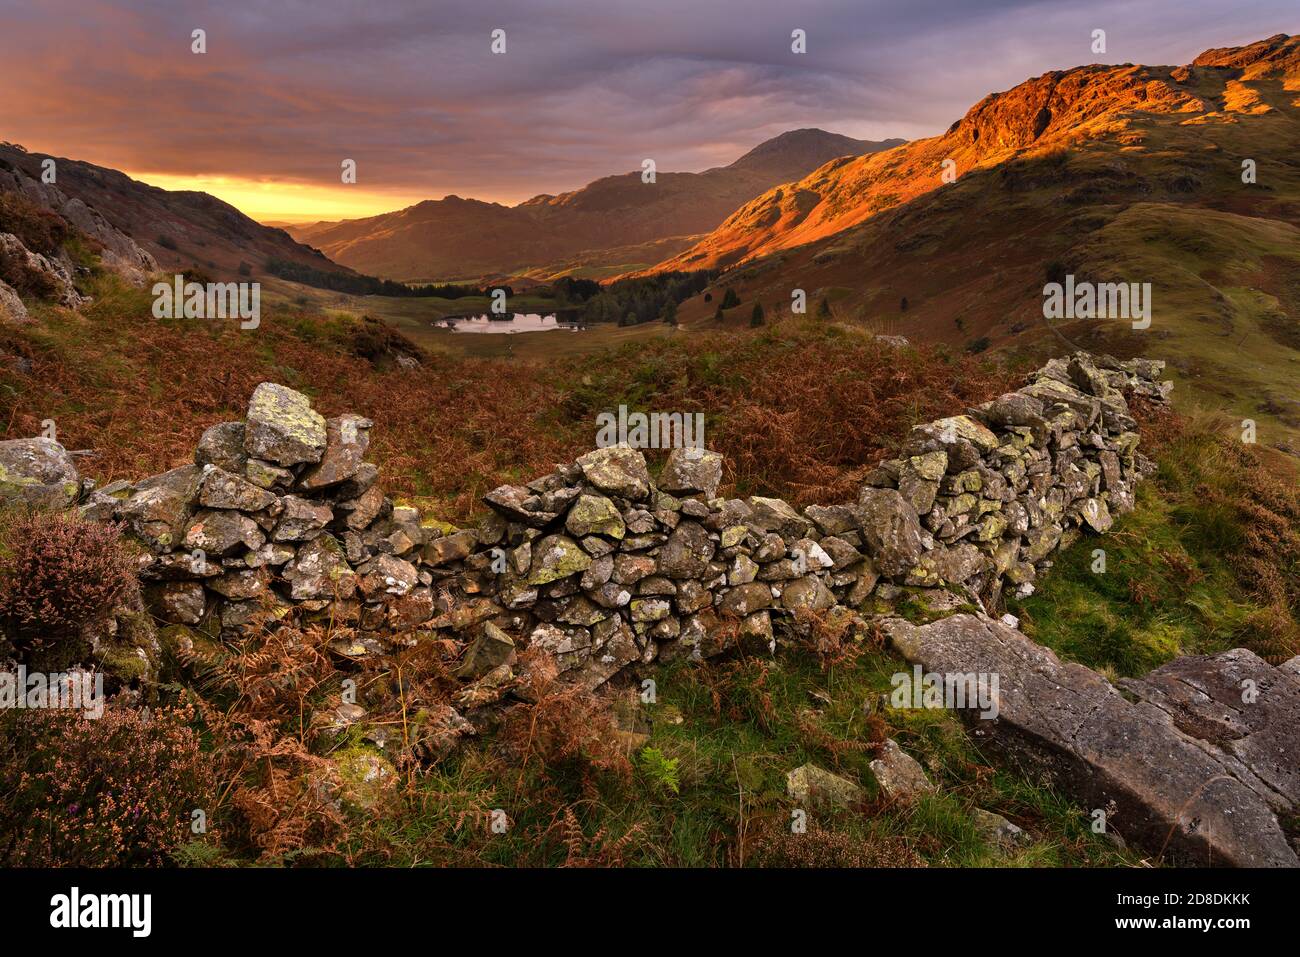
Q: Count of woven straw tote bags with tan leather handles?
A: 0